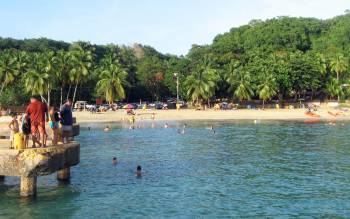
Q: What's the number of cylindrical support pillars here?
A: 2